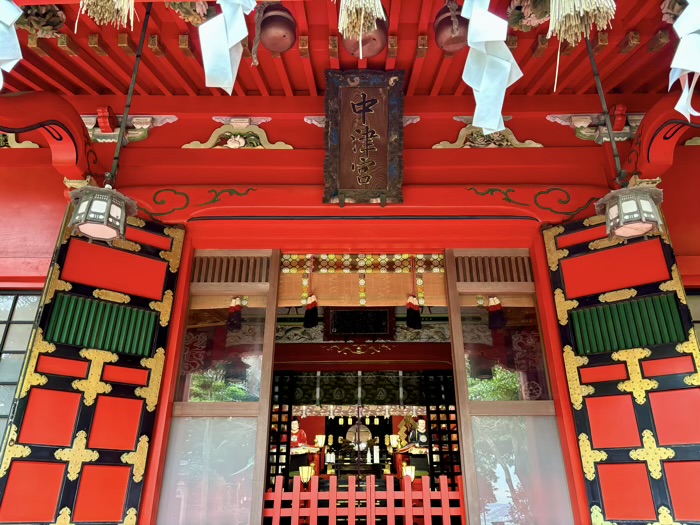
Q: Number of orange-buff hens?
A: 0